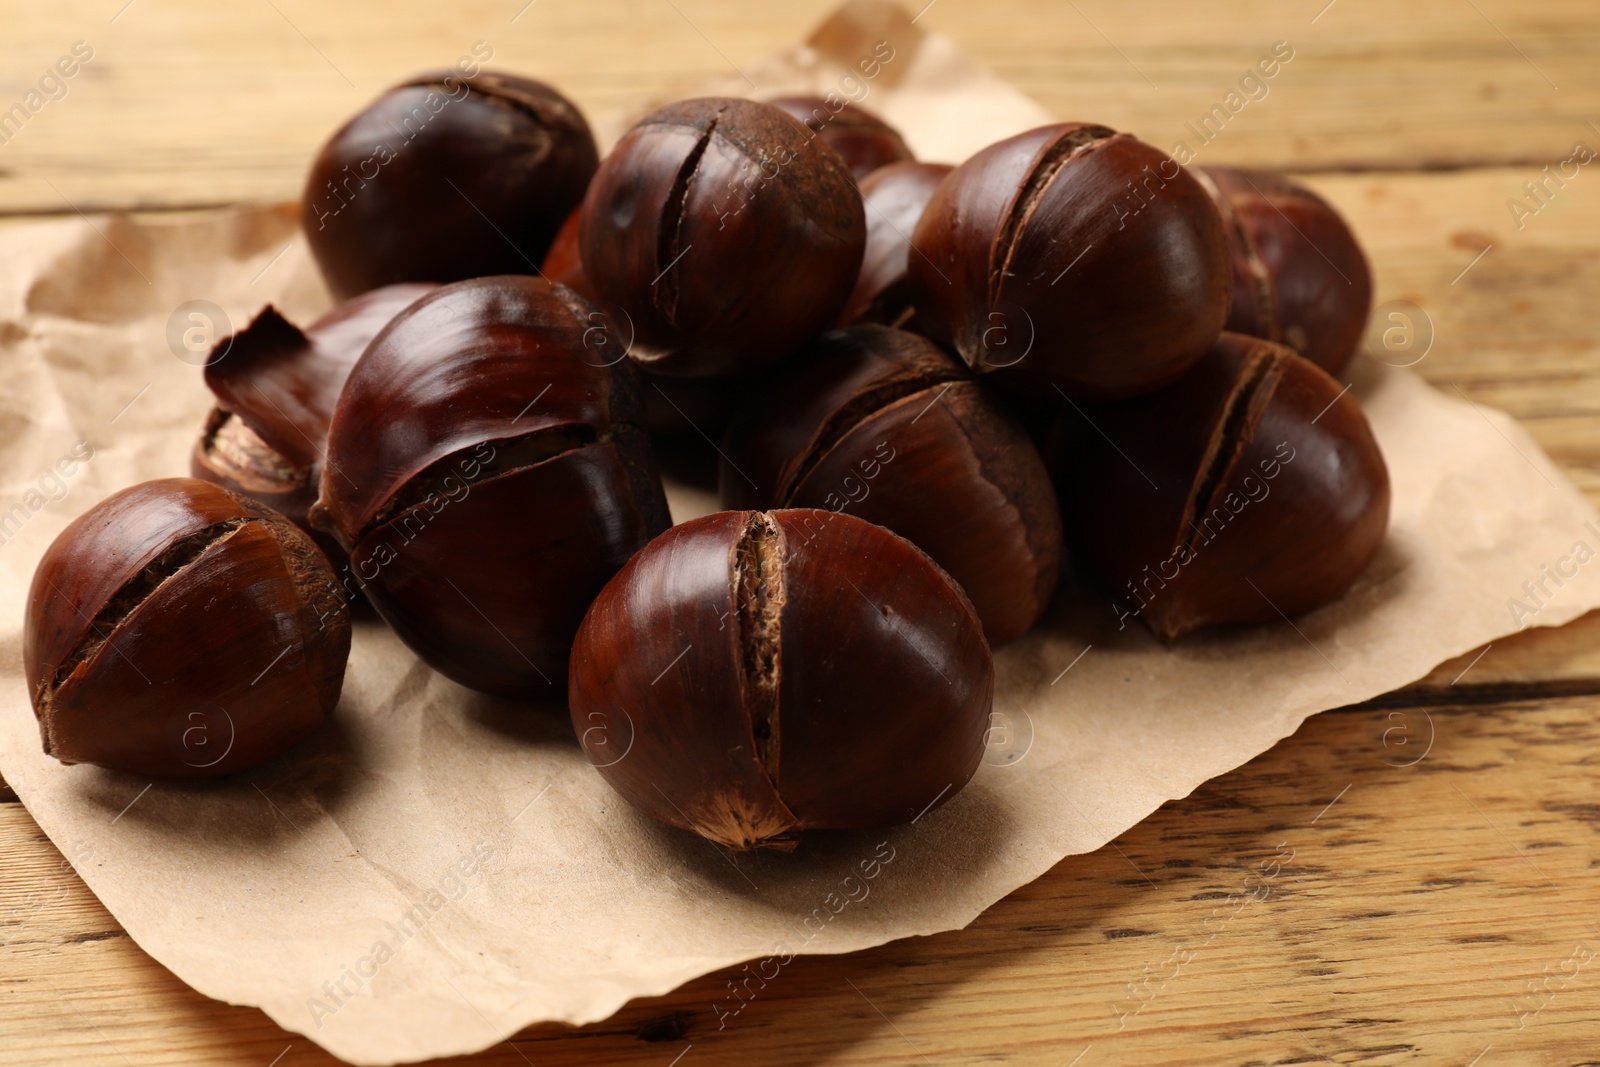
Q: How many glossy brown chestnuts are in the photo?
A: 13